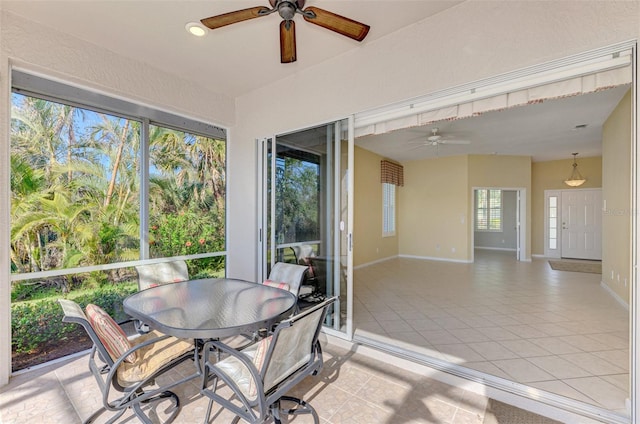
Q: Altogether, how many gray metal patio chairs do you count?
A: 4